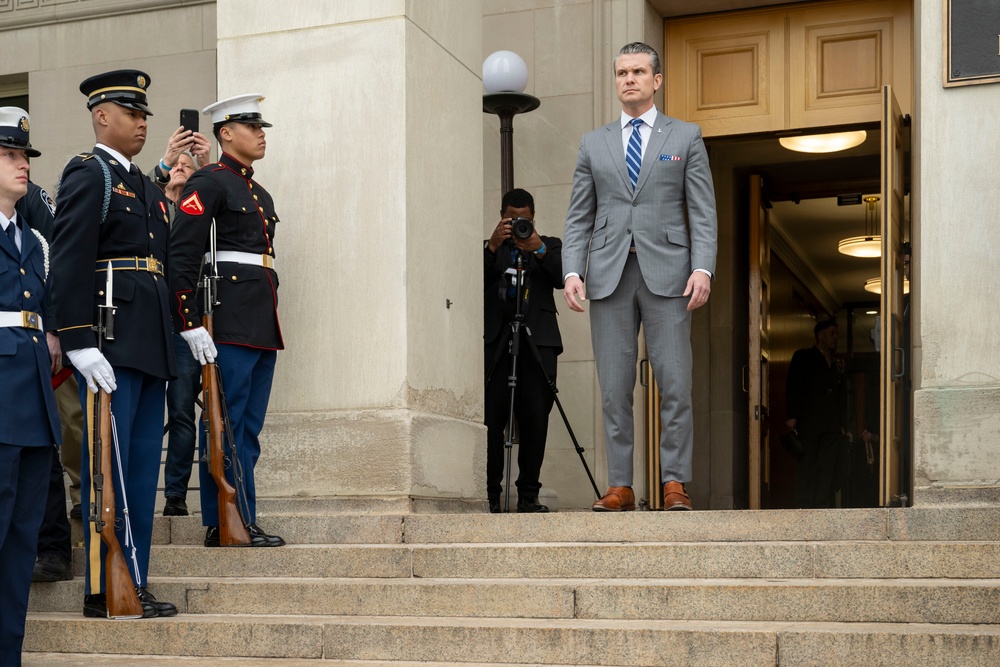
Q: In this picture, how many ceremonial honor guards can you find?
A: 3